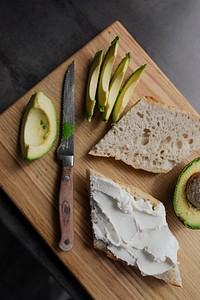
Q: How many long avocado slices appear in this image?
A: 4